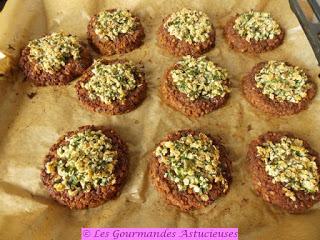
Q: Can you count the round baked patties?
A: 10